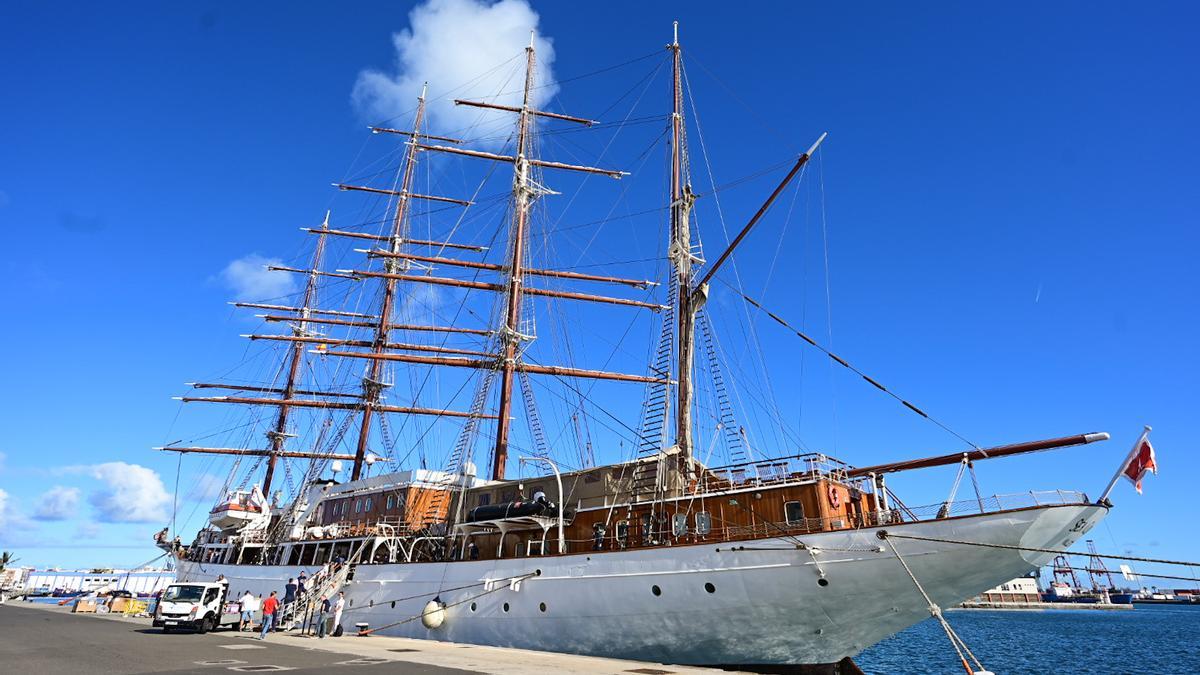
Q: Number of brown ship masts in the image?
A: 4